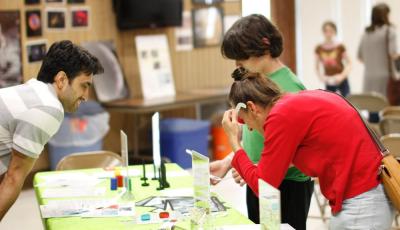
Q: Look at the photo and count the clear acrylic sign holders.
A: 3